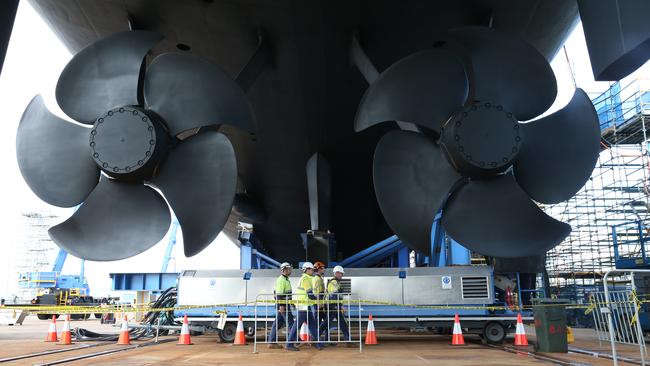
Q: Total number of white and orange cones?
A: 9